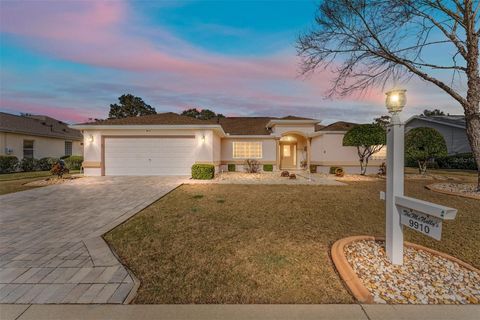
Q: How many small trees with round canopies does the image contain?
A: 2